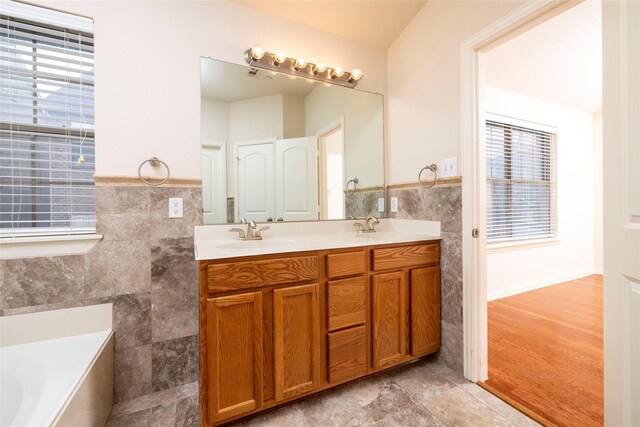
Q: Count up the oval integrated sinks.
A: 2